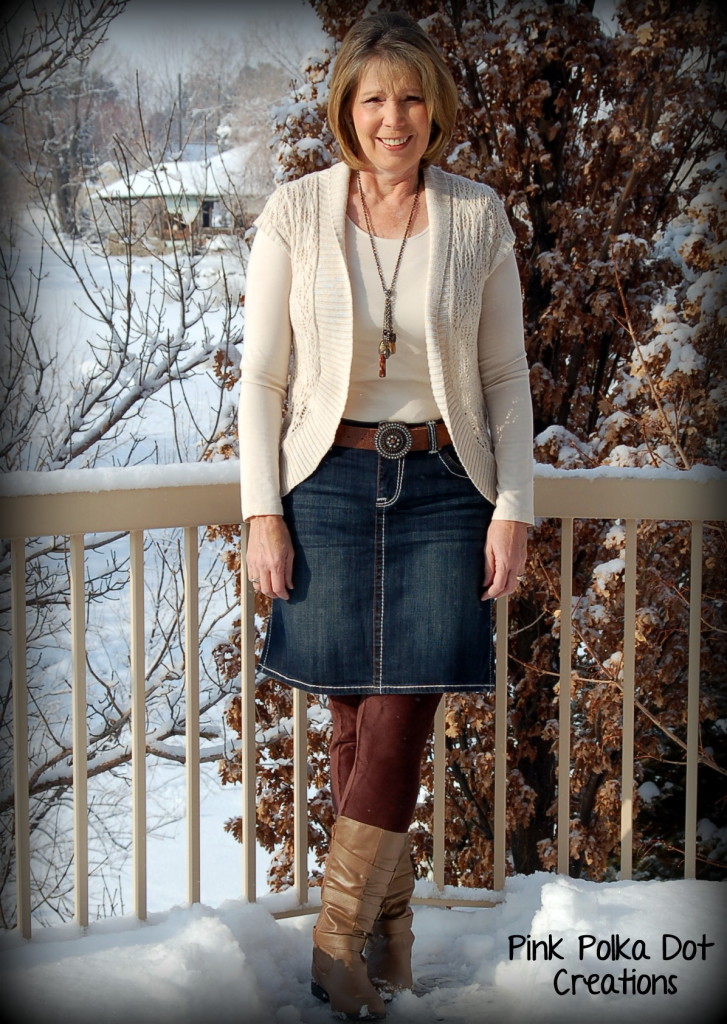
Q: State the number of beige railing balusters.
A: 11